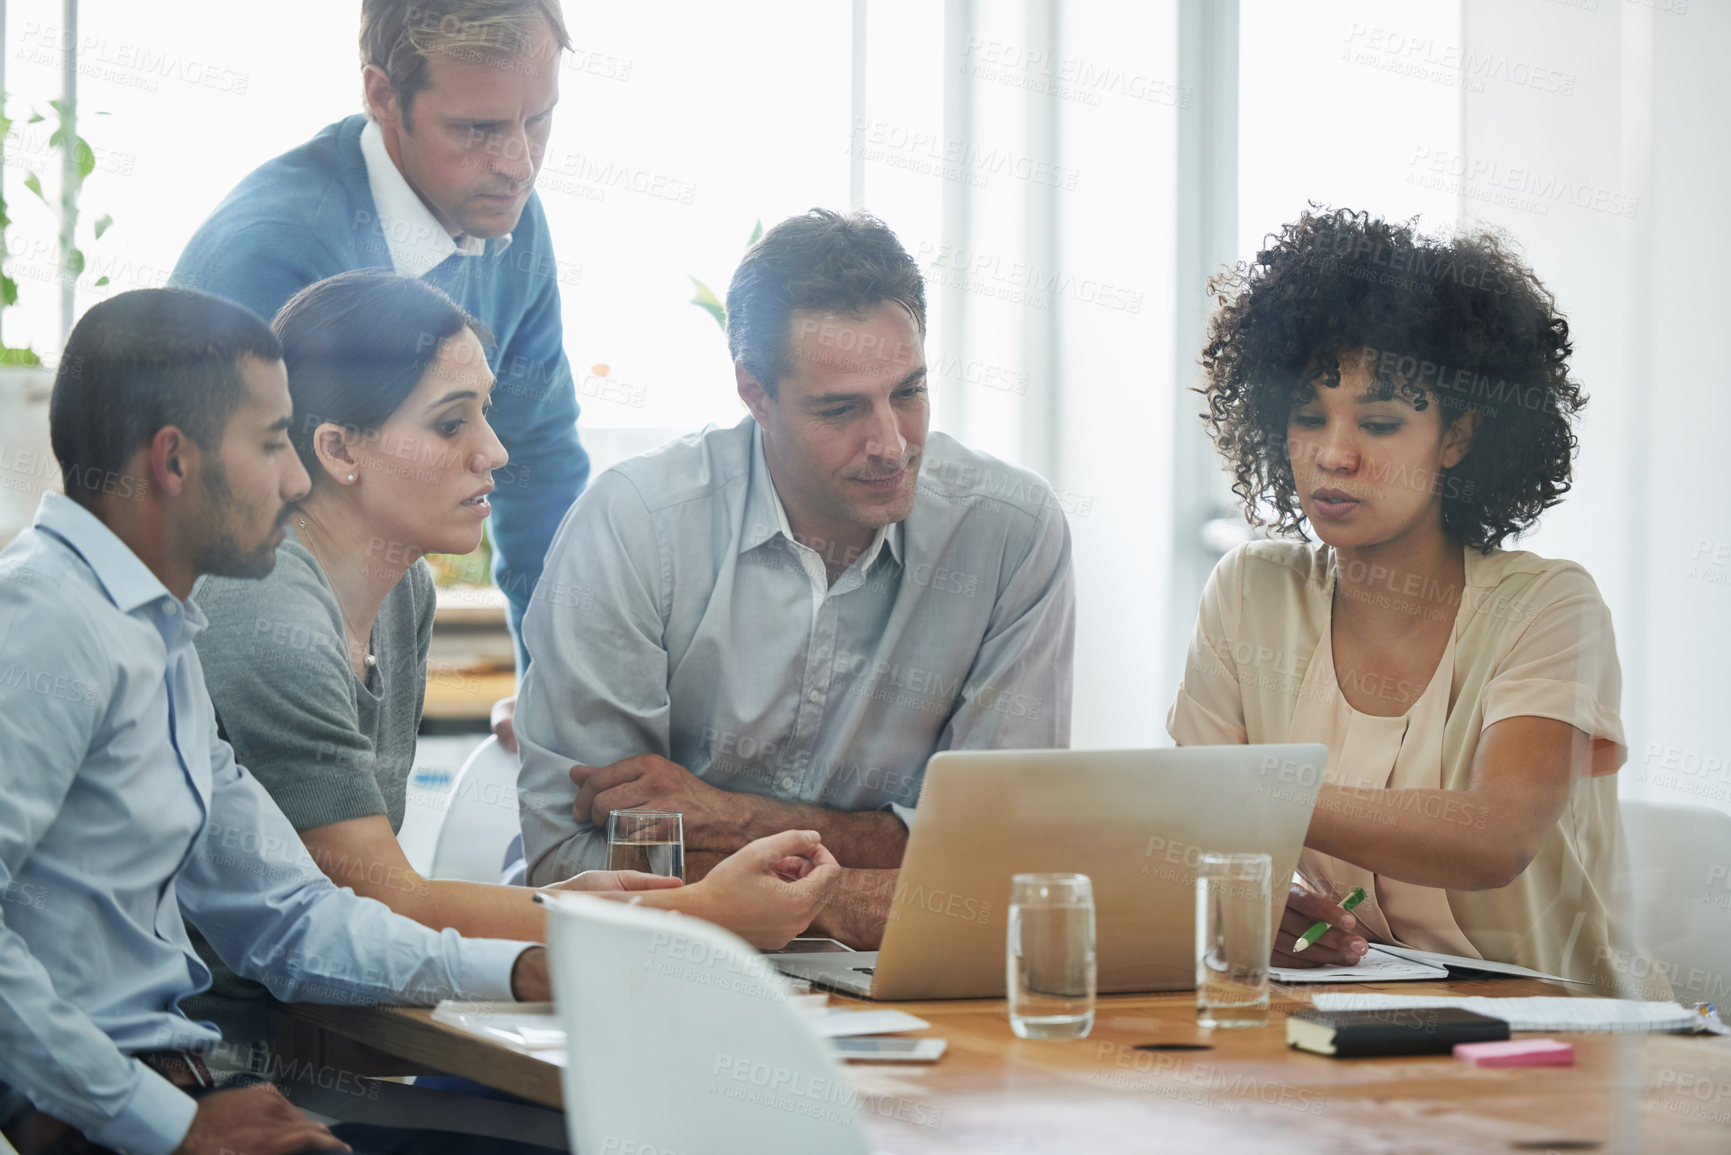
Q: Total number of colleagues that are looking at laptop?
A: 5